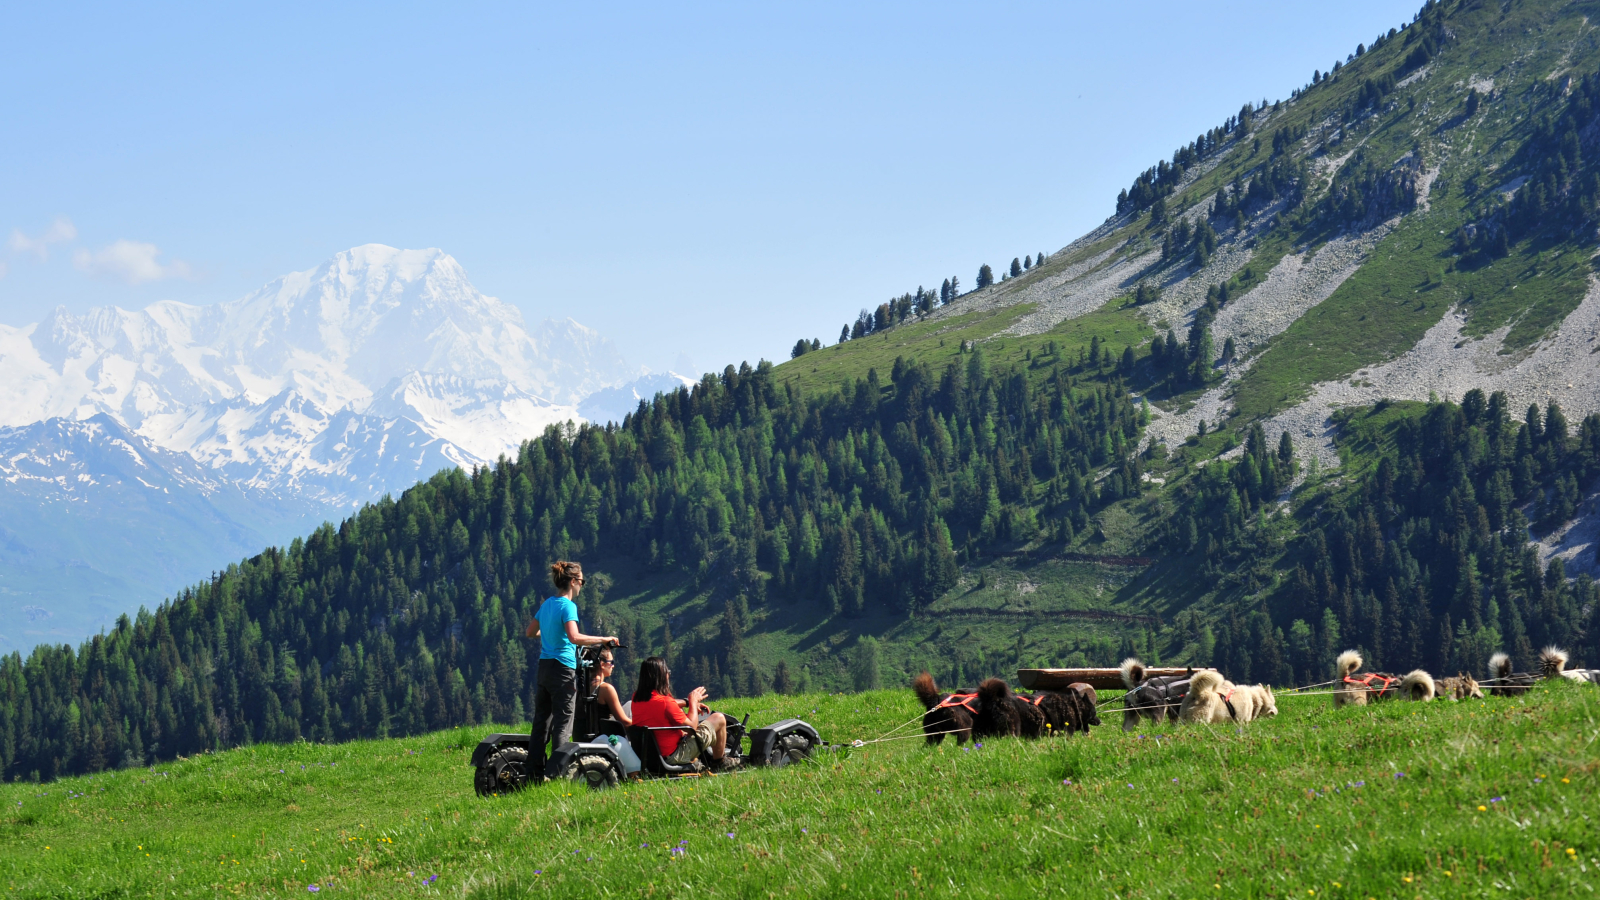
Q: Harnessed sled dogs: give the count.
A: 8